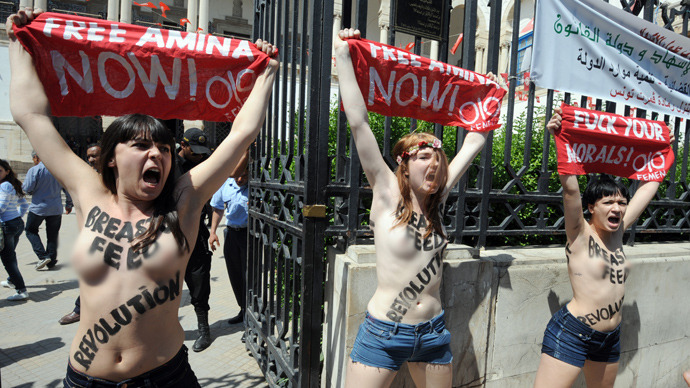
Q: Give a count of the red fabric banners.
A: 3